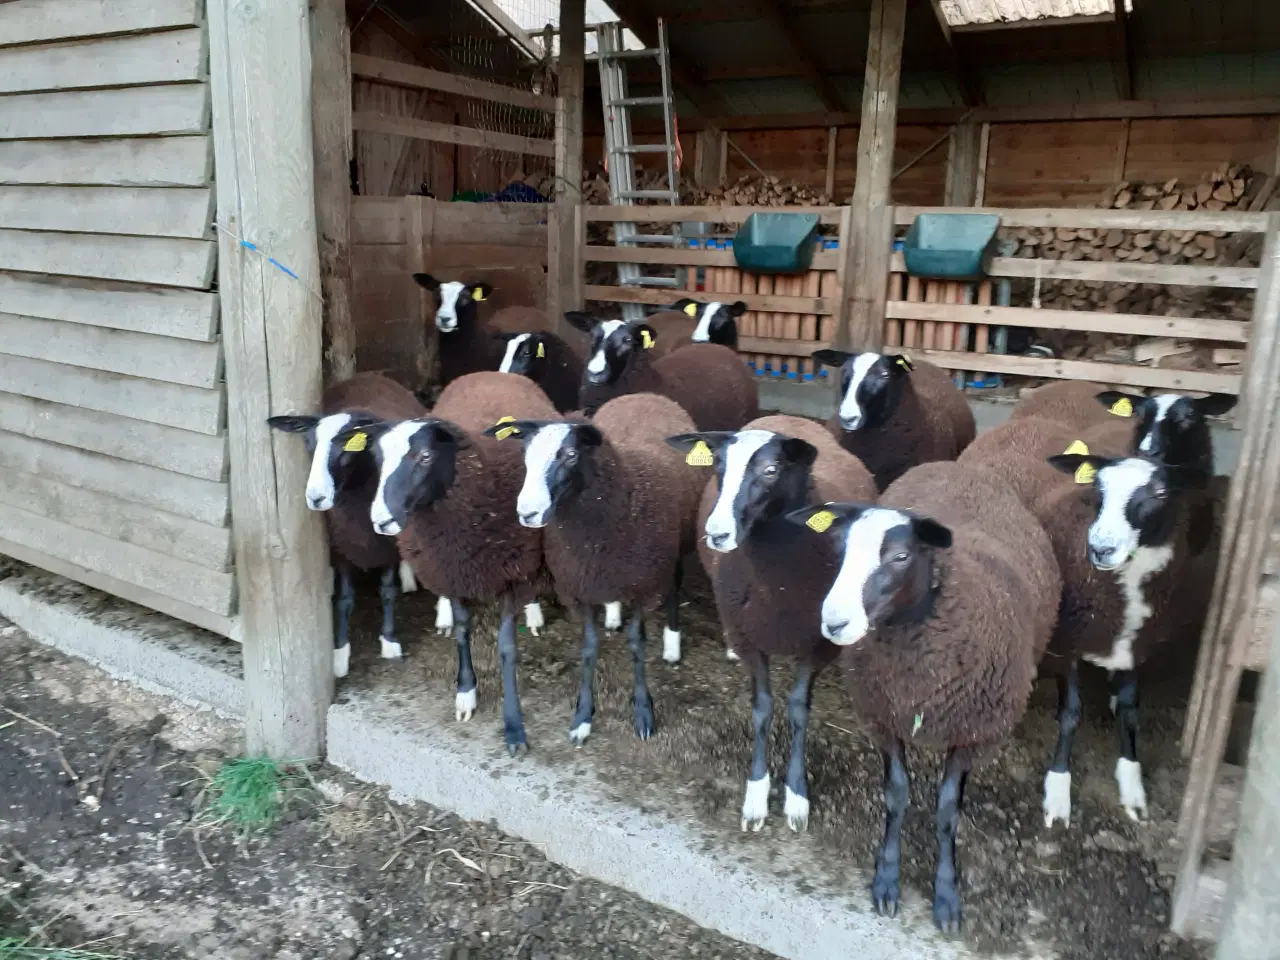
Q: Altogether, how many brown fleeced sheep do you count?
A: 12